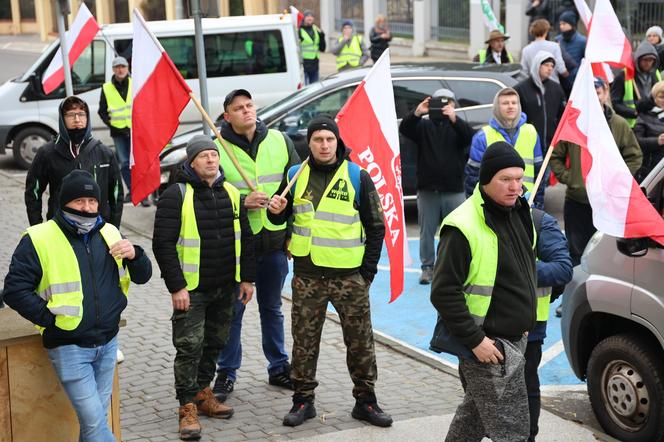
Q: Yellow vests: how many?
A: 12